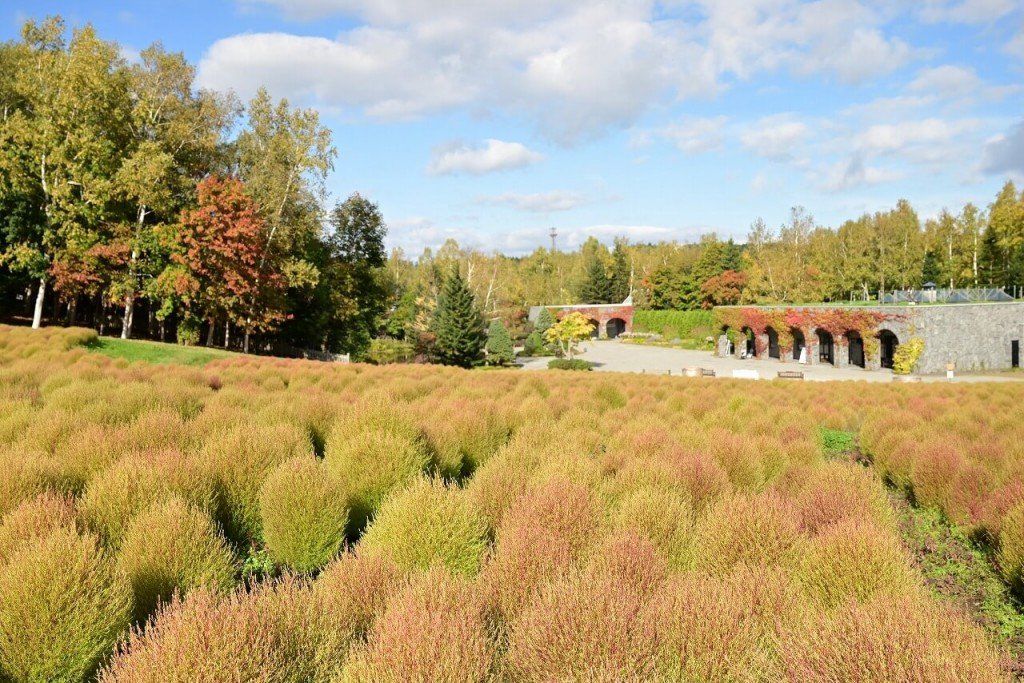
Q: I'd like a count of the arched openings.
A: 9